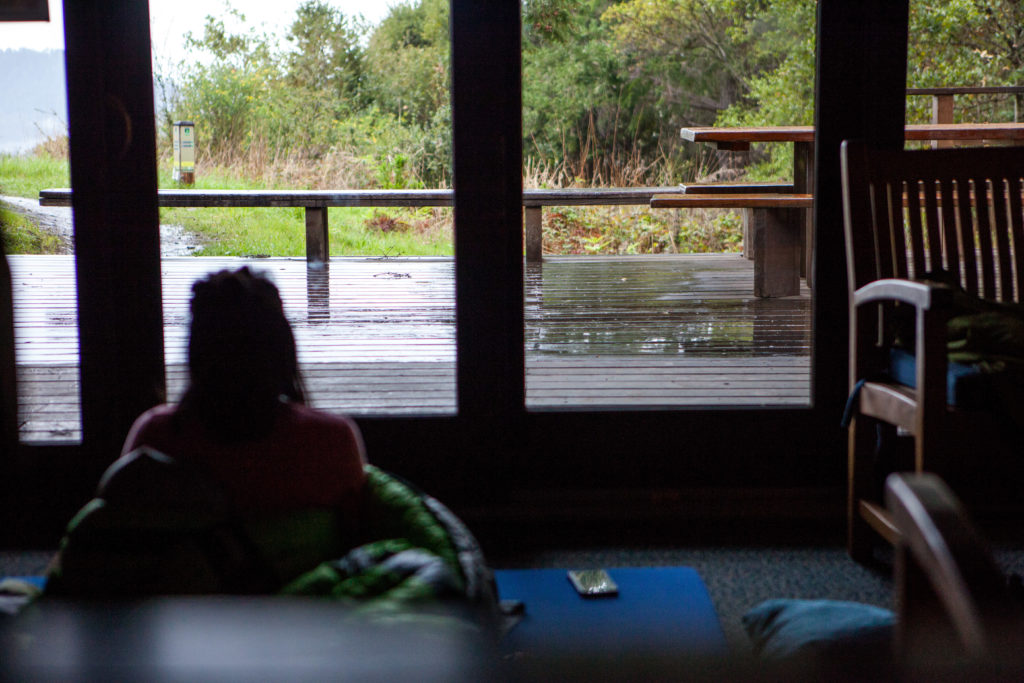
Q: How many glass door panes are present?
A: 4